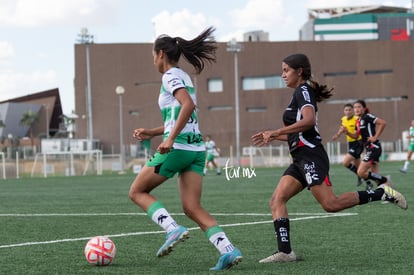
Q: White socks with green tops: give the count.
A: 2